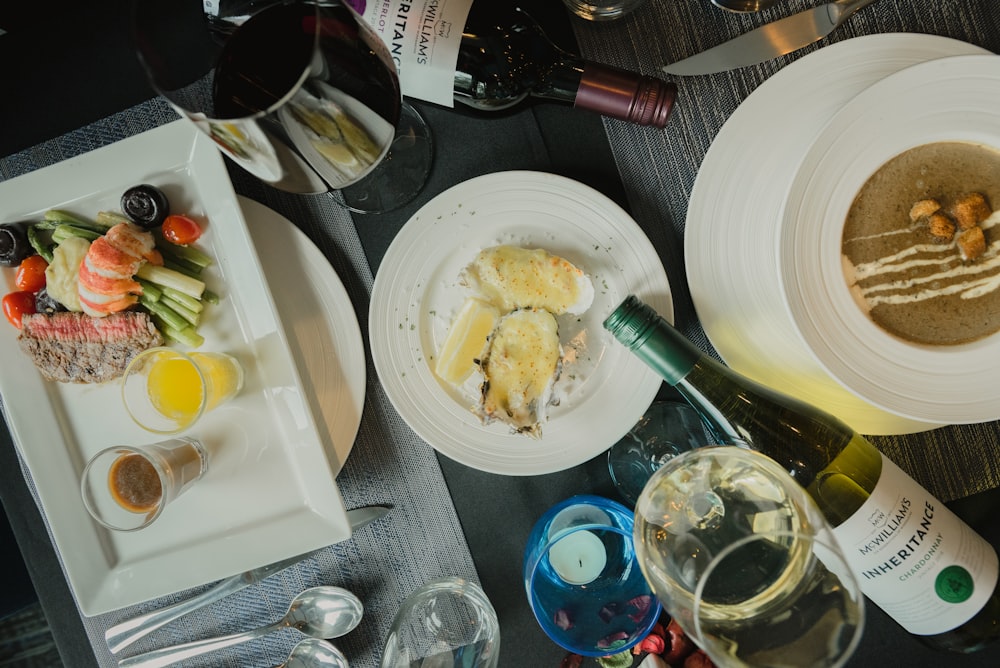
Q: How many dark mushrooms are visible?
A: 3